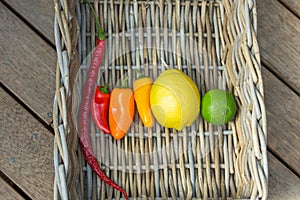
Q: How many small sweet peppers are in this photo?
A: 3